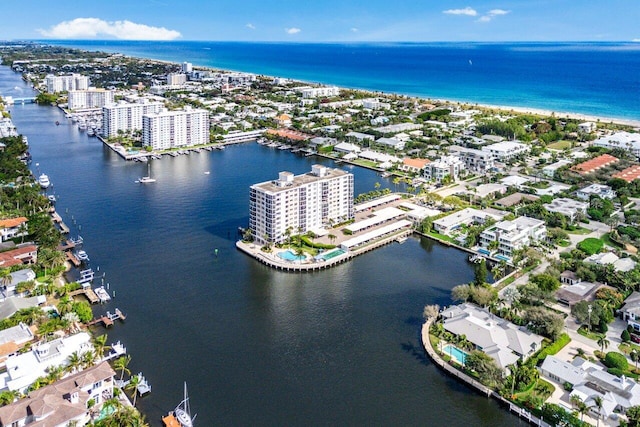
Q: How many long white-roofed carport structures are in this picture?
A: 3